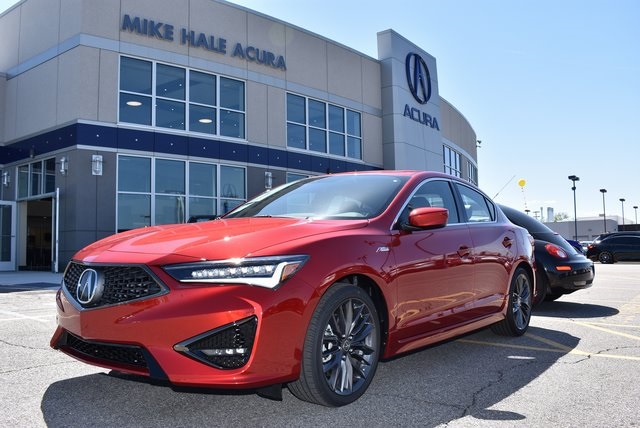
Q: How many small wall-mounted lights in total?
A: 4